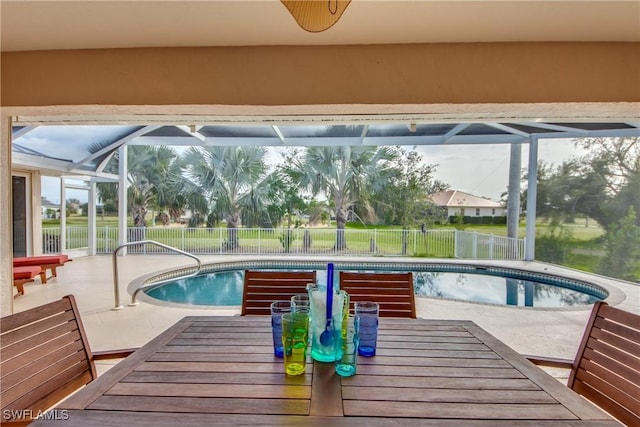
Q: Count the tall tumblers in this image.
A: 6